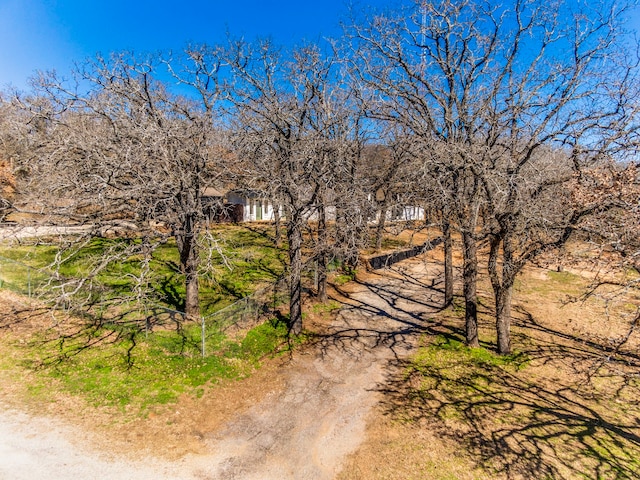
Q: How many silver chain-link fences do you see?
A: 1